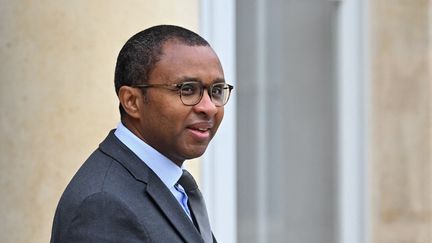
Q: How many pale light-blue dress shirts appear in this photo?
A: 1